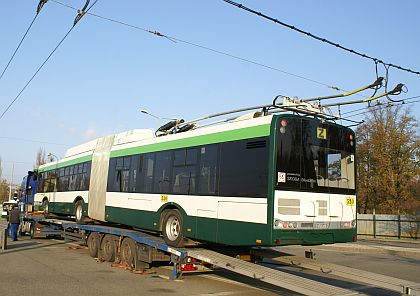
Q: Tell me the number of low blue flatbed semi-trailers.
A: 1